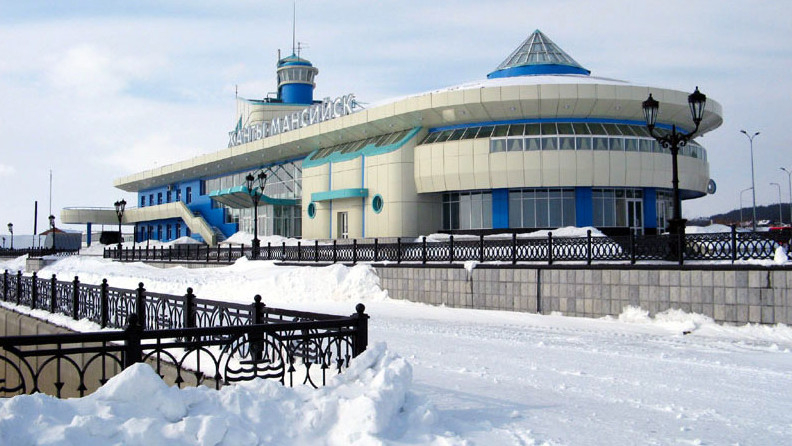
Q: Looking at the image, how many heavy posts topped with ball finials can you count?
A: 11